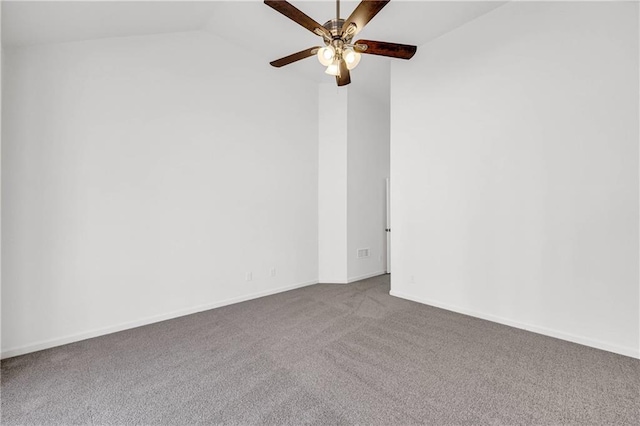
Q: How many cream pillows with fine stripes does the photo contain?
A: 0